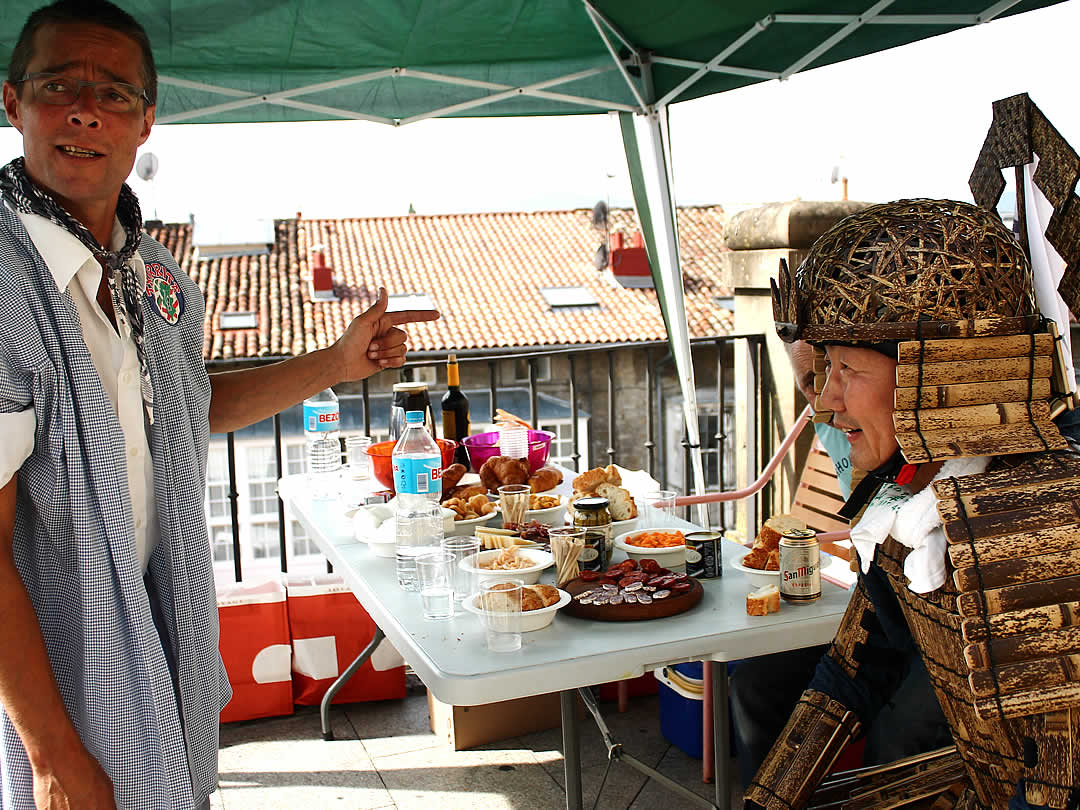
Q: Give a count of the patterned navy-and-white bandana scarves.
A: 1